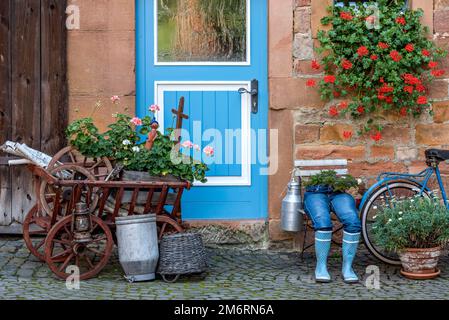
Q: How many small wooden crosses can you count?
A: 1